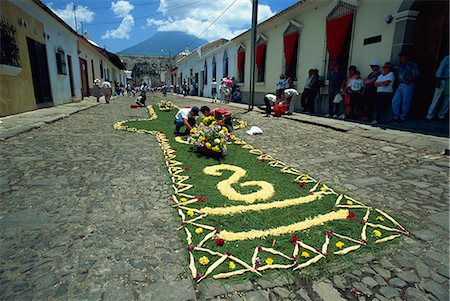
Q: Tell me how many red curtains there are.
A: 4